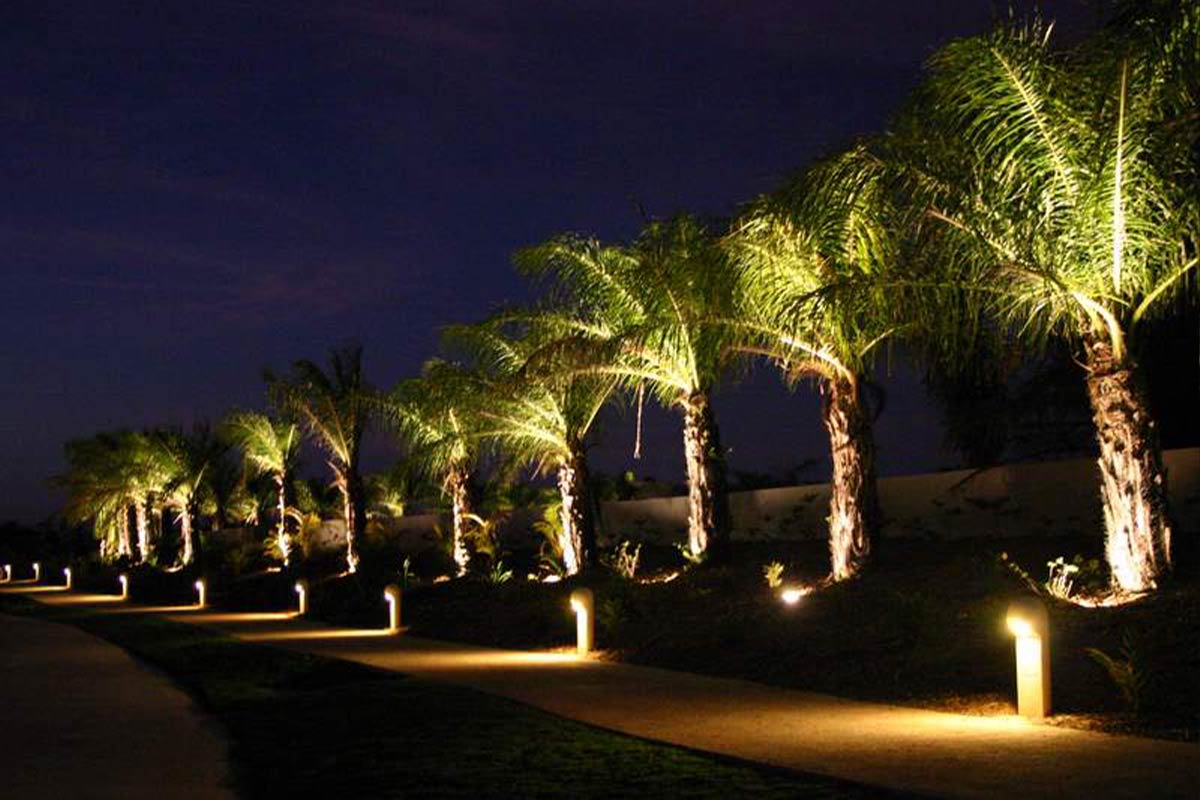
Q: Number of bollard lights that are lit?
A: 9